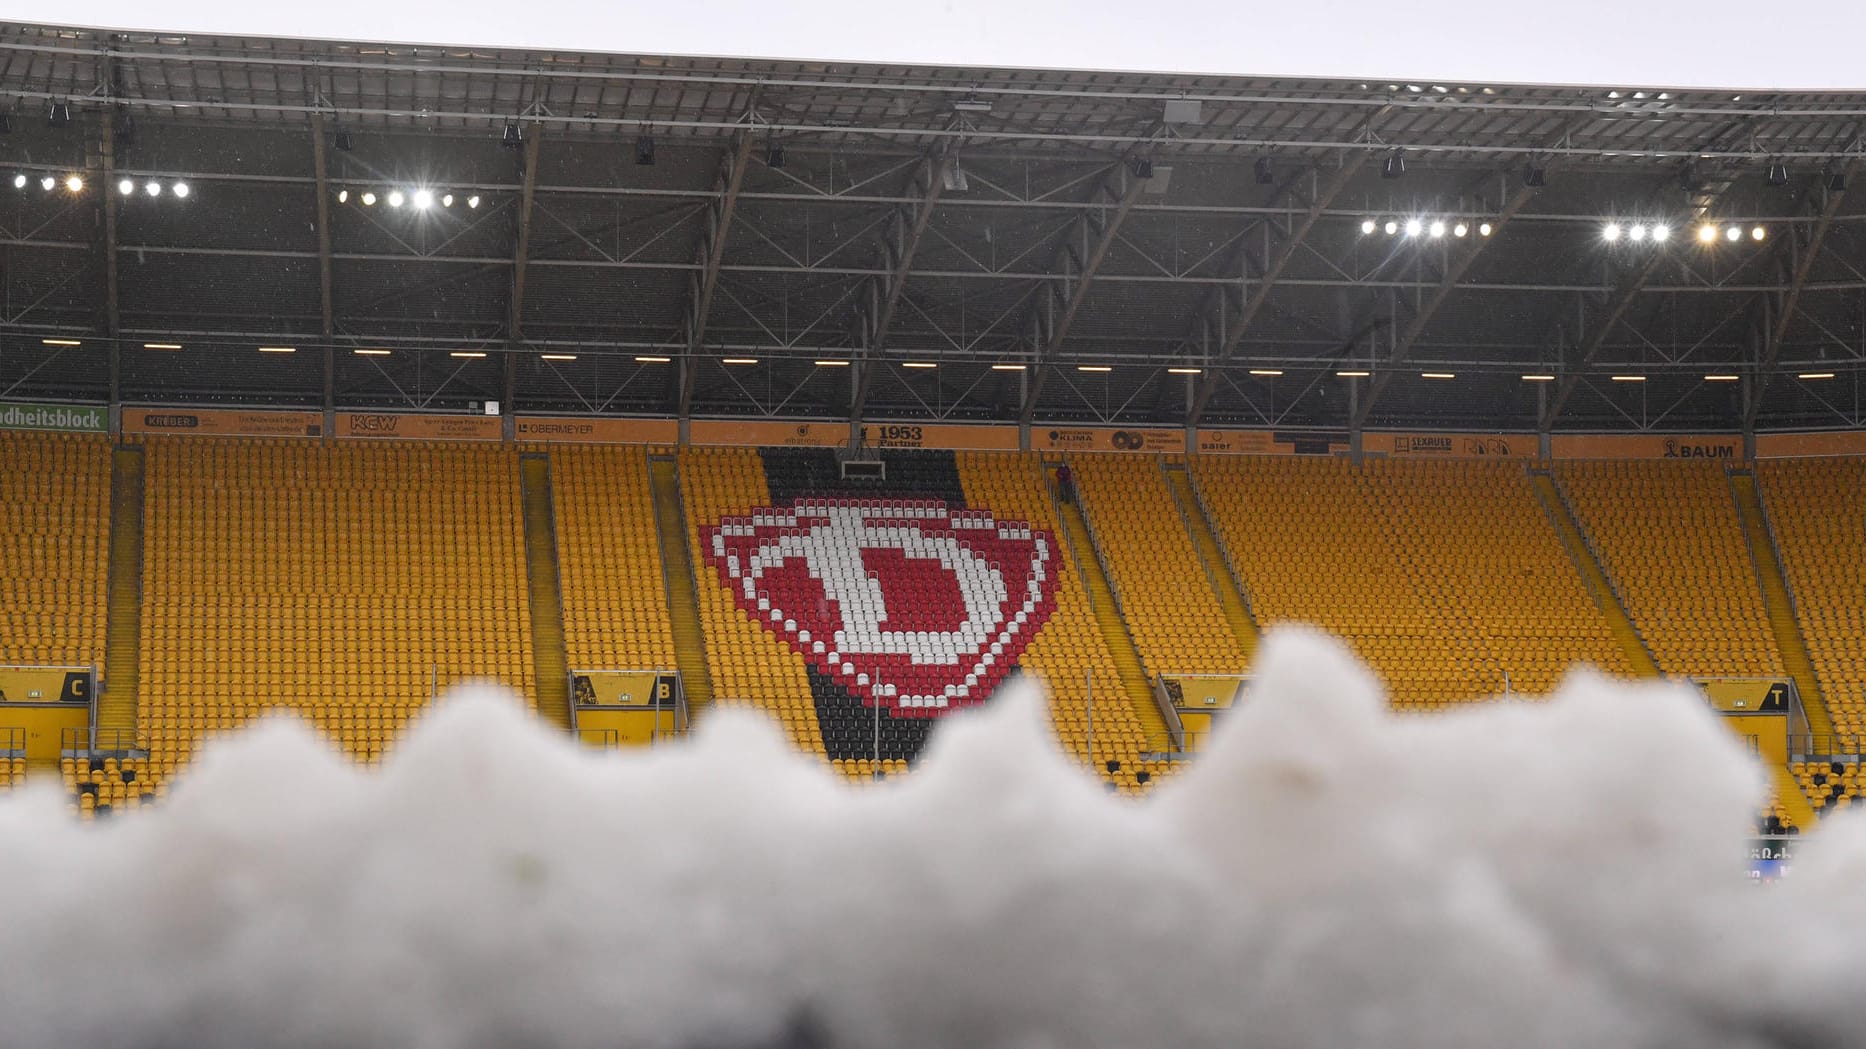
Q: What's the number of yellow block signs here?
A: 4